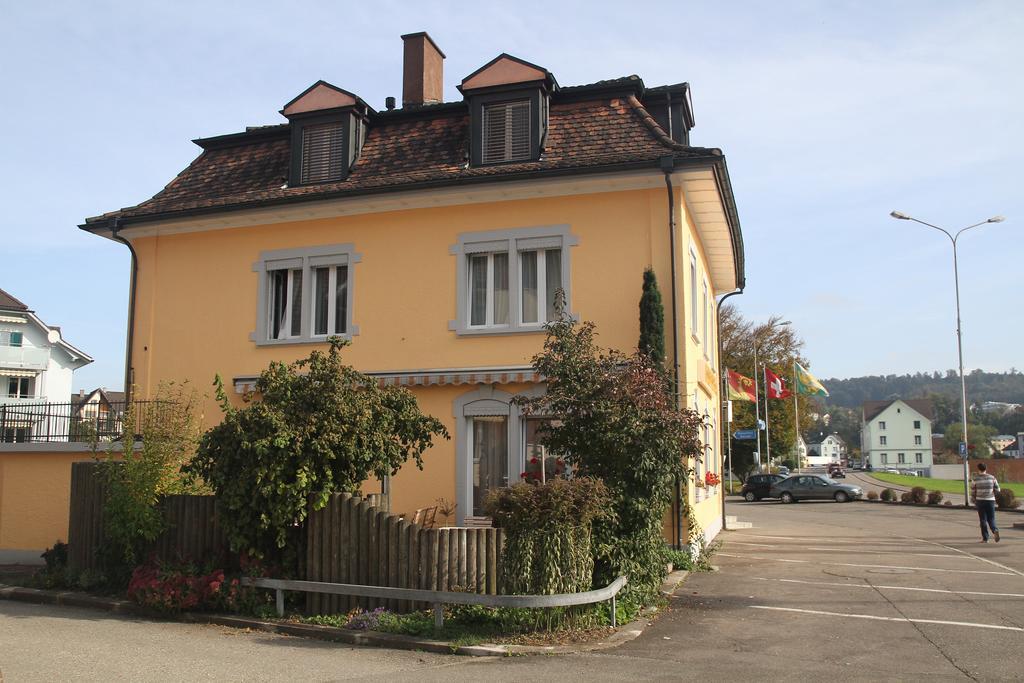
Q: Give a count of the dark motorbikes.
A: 0